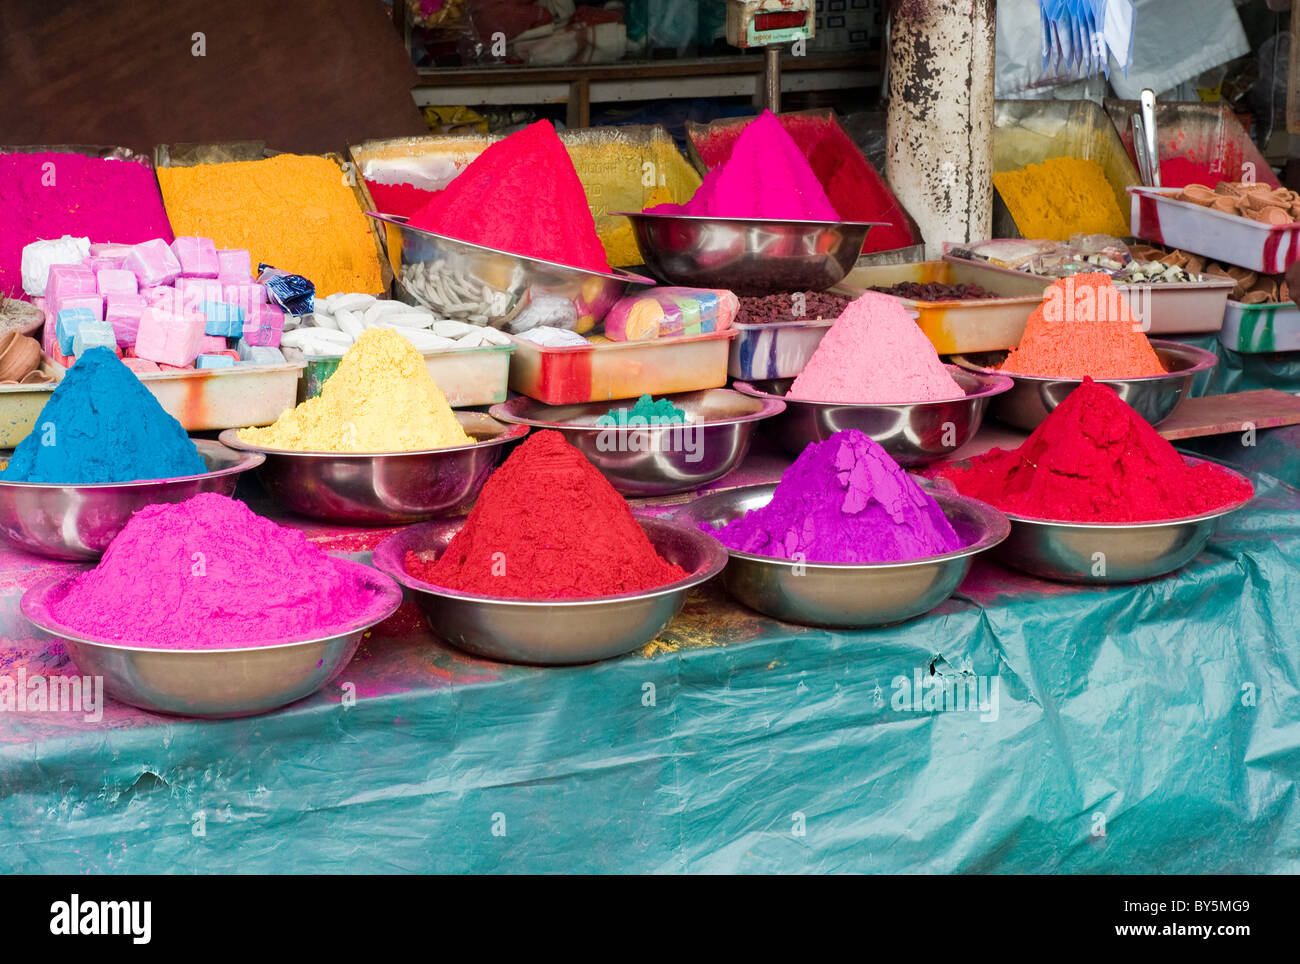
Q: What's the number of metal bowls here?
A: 11